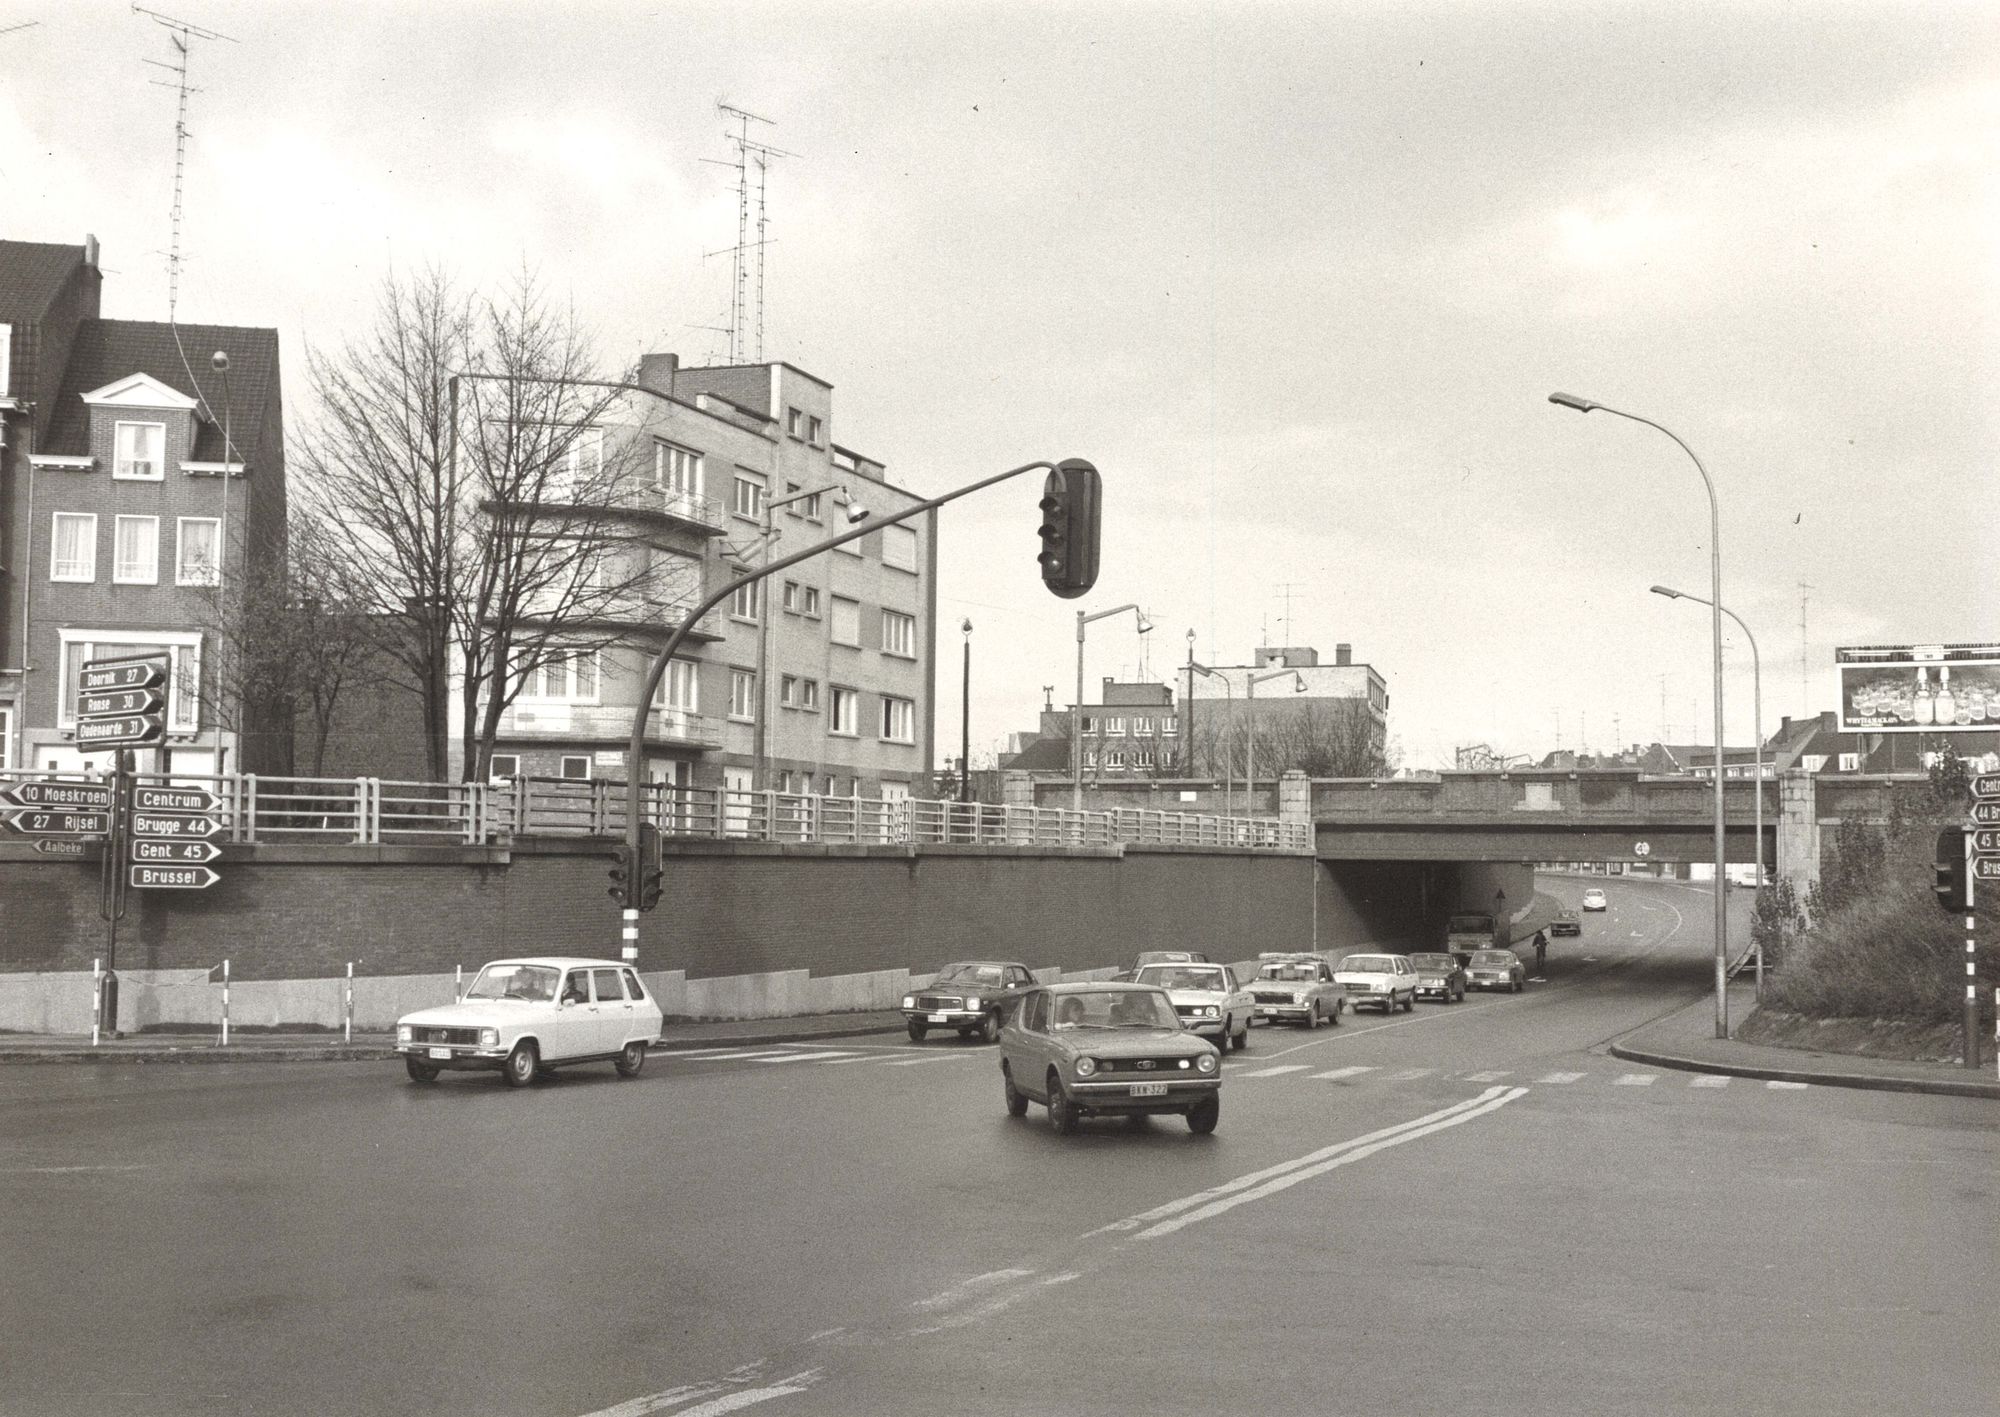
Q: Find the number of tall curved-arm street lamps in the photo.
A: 2